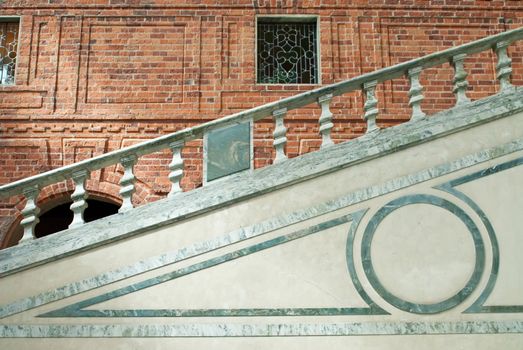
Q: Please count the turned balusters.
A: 10